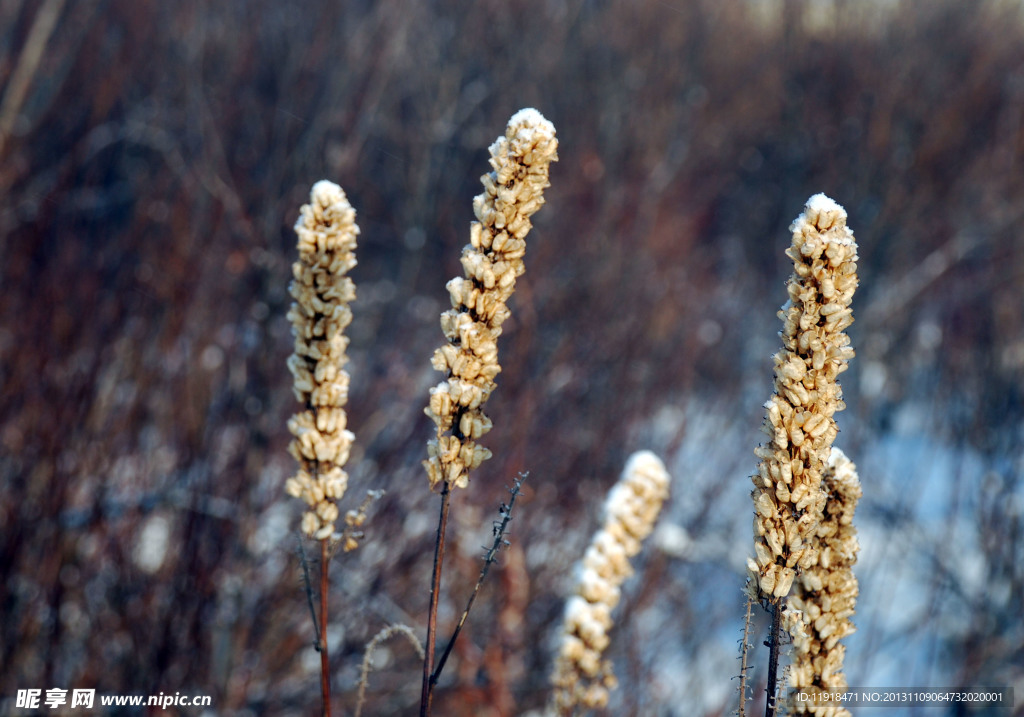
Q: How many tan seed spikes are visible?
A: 5